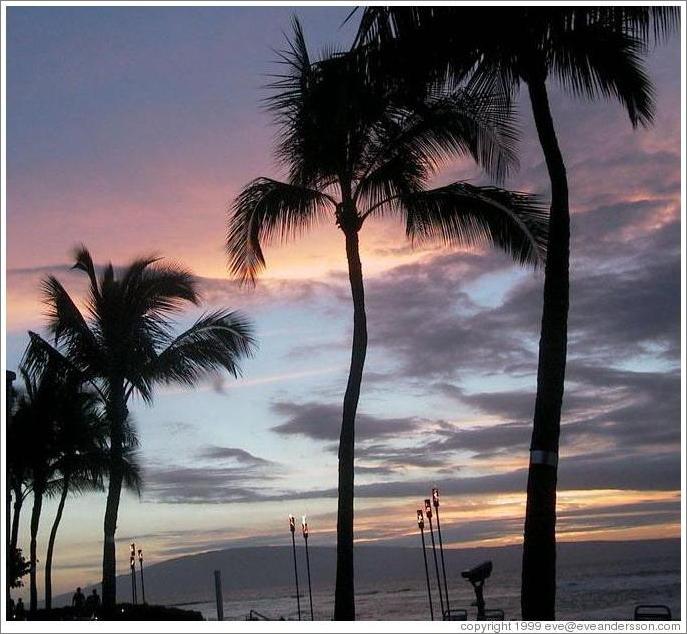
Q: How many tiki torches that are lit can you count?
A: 8